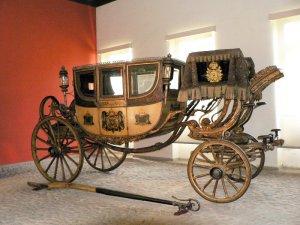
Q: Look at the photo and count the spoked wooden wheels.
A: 4